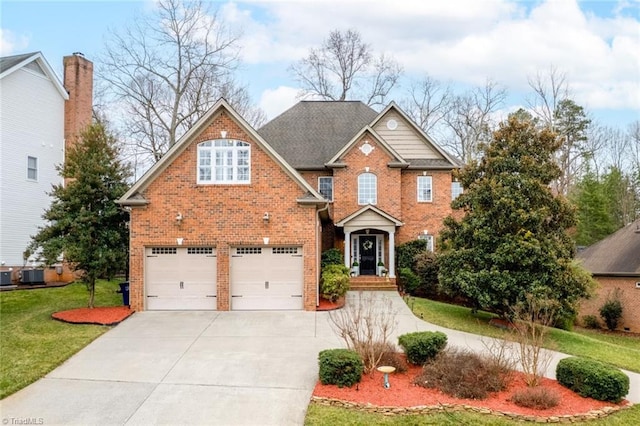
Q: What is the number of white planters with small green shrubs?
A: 2